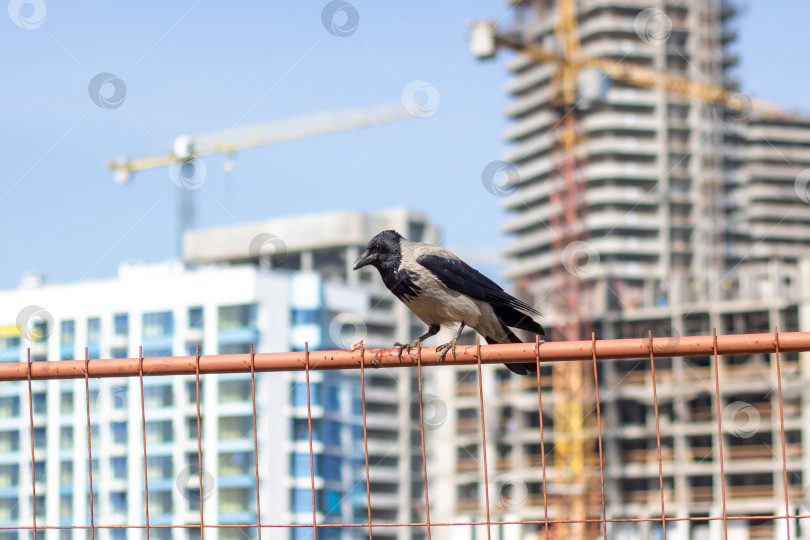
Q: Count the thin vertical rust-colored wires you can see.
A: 14